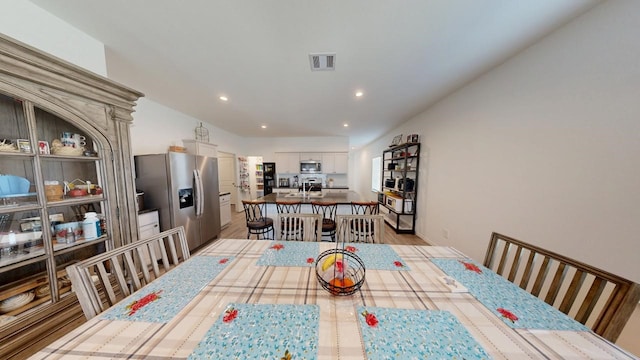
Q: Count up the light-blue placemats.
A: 6